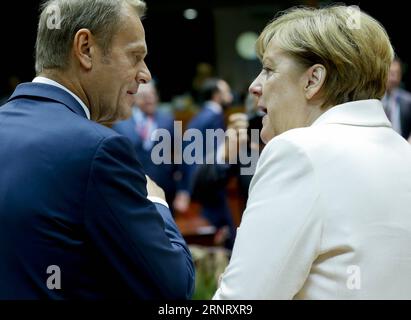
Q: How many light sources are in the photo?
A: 2